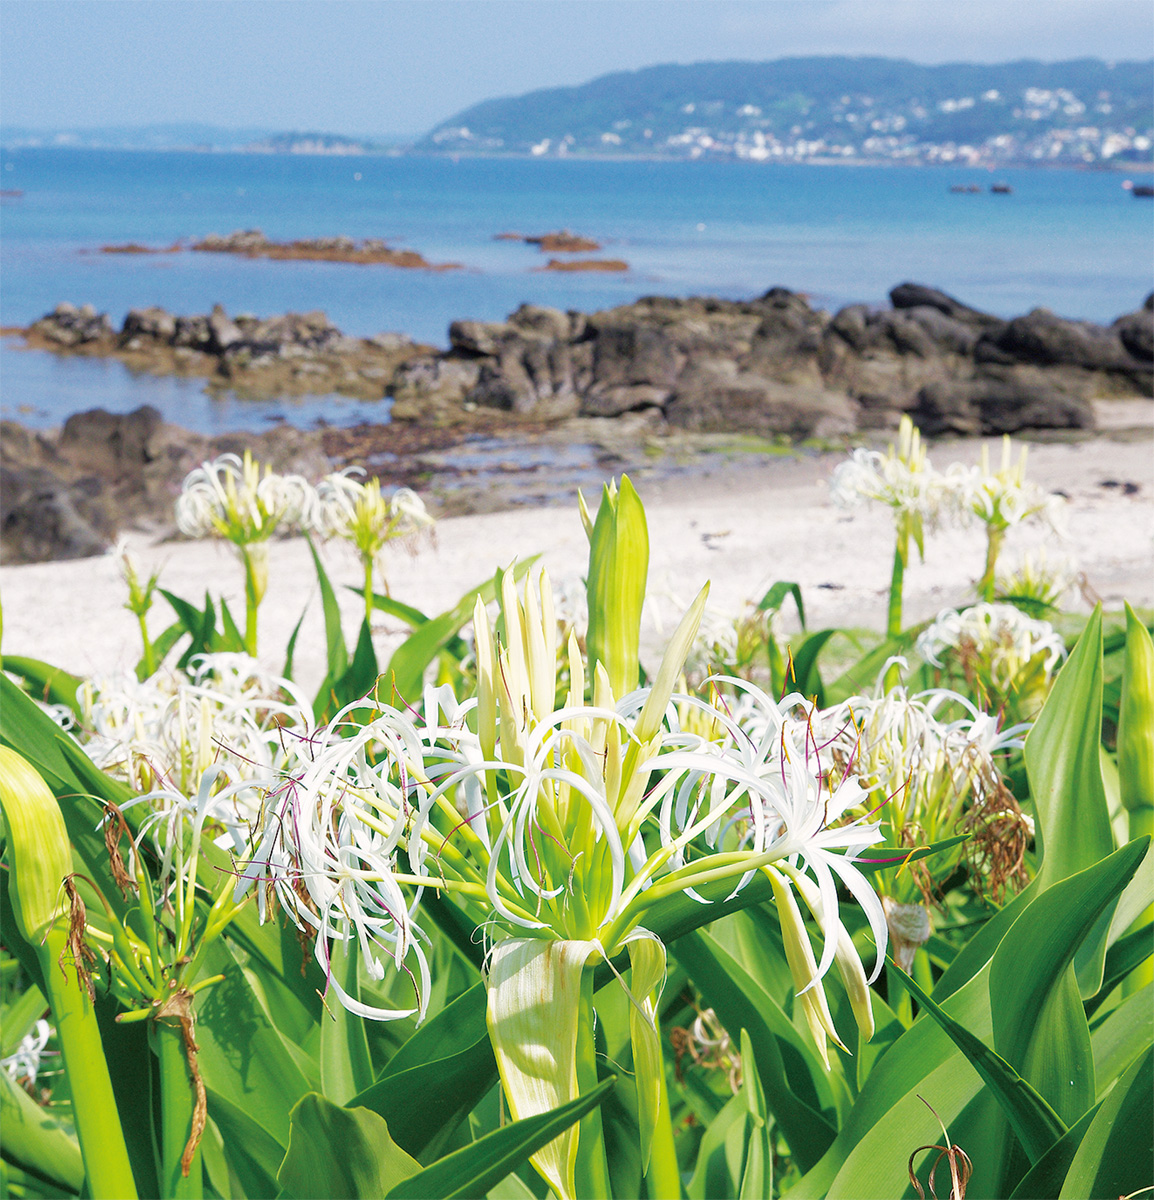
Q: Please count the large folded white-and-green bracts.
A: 2